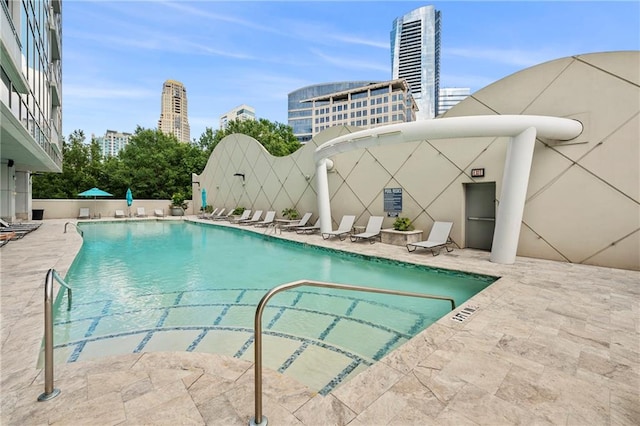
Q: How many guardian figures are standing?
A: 0